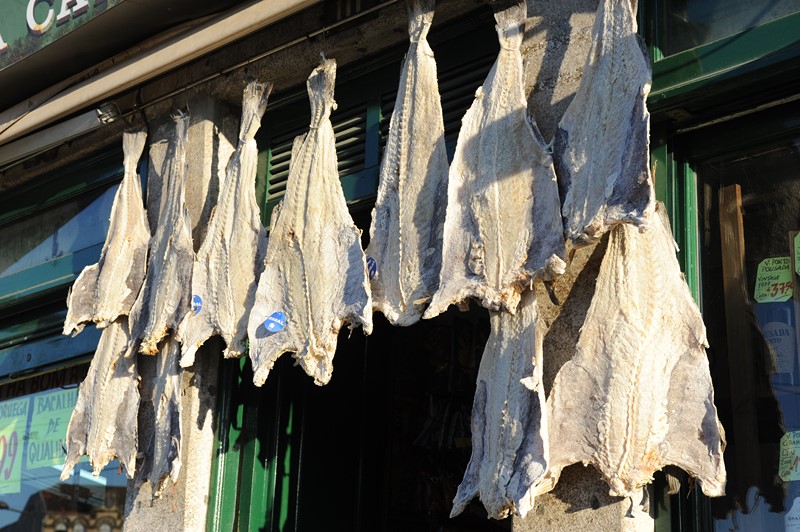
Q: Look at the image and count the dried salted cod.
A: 11